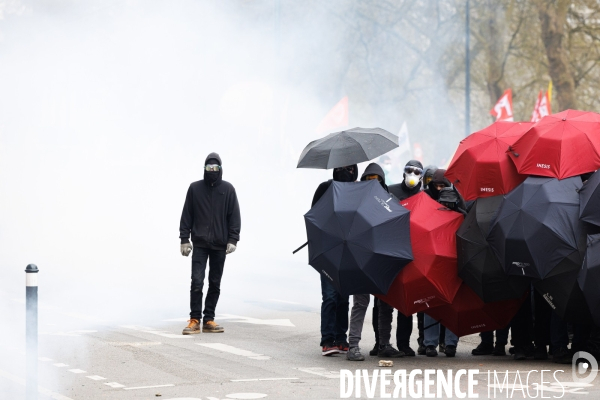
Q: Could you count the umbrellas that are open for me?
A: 11